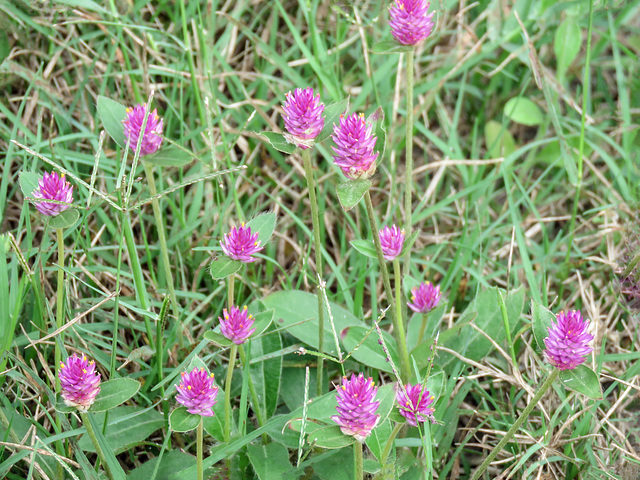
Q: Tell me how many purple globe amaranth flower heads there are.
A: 14